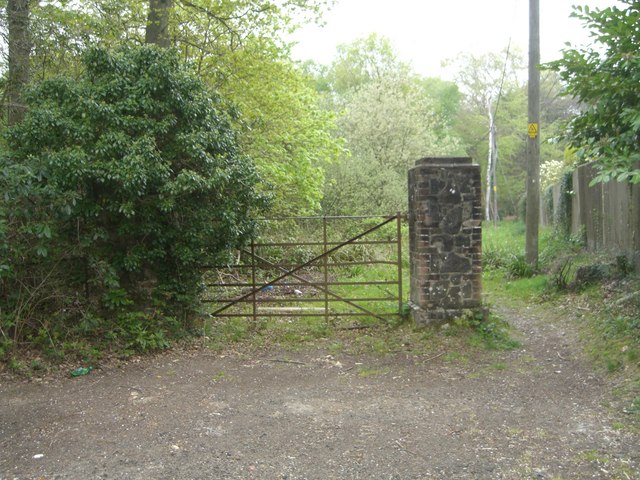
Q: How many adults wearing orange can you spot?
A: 0